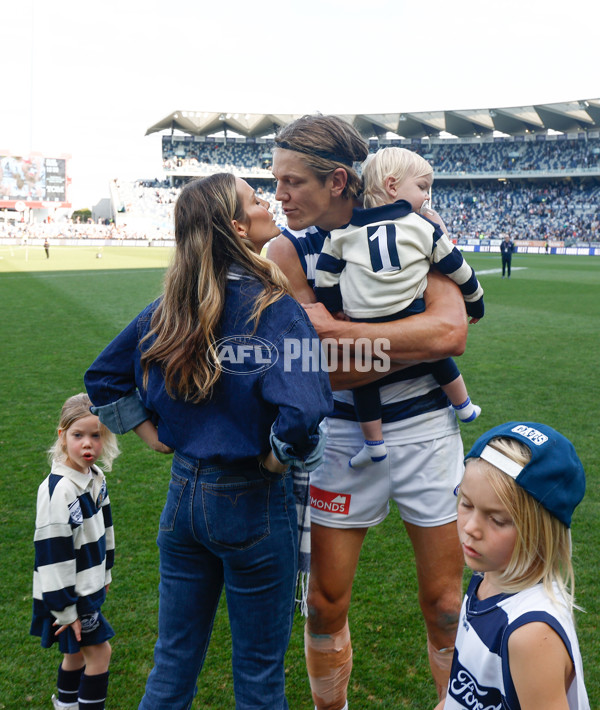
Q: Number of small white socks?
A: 2